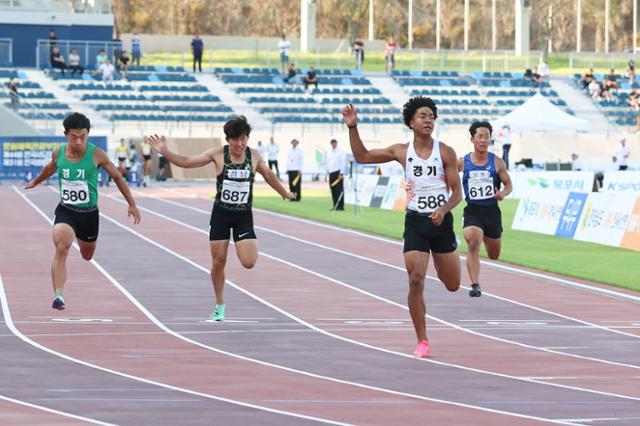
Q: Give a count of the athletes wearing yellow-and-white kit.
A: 2